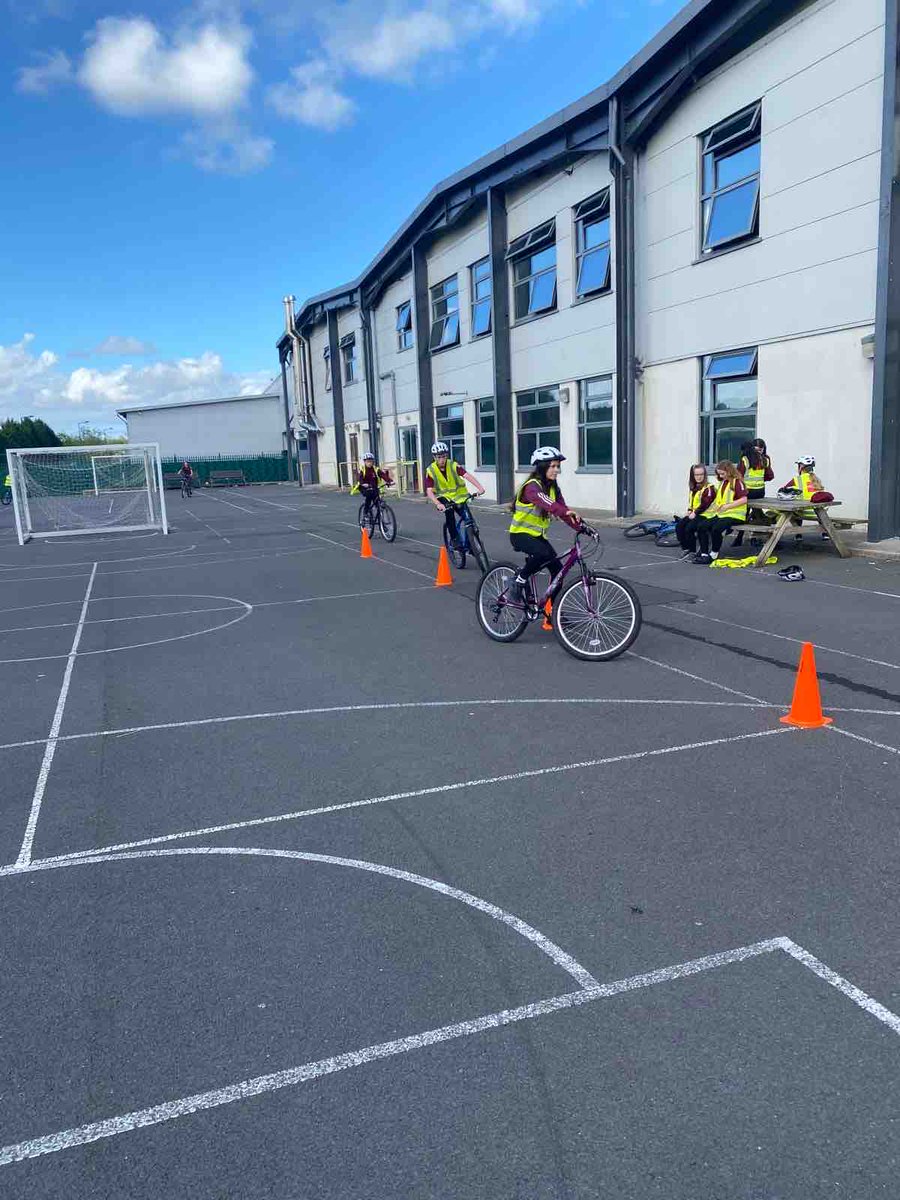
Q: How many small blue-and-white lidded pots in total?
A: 0